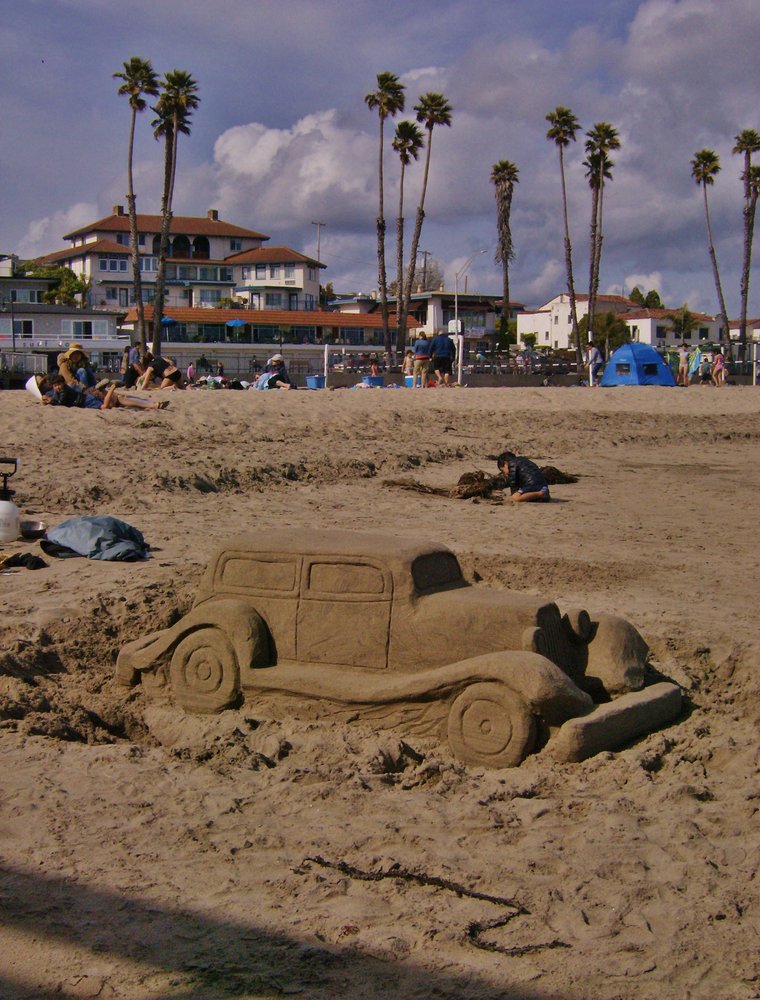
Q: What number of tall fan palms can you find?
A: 13